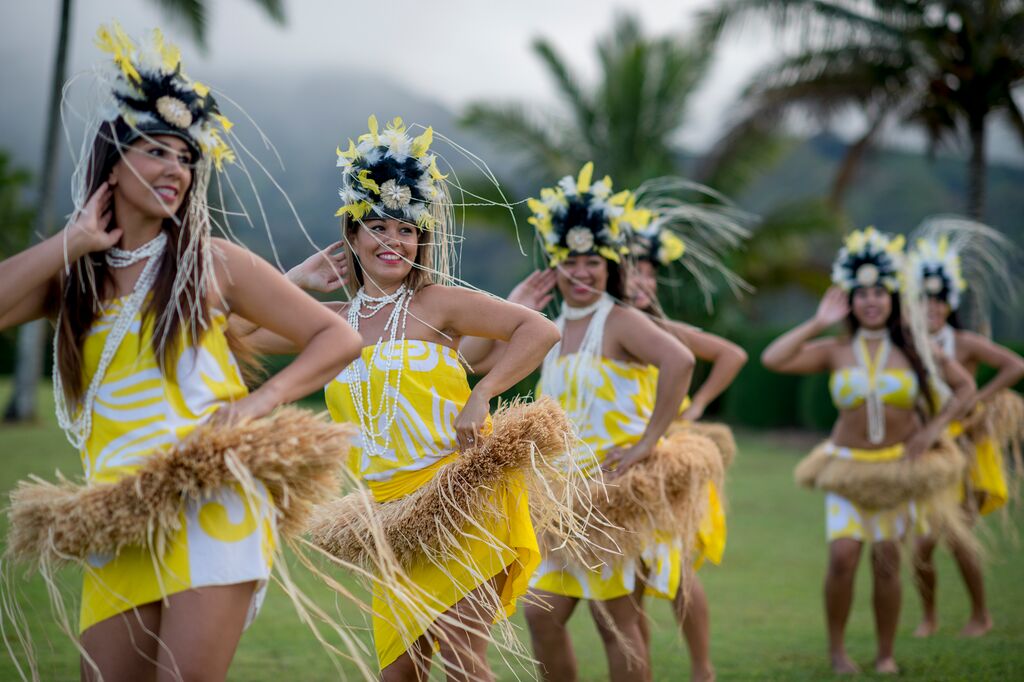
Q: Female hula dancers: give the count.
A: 6